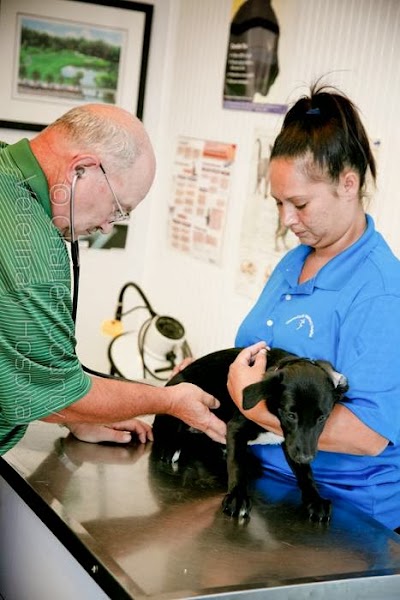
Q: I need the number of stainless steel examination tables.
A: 1